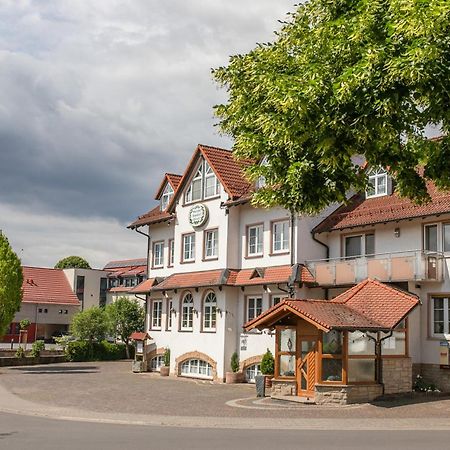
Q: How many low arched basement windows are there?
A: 3